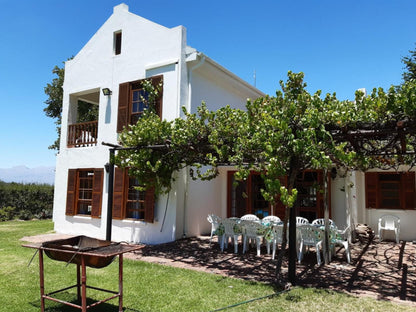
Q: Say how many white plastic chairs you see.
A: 11